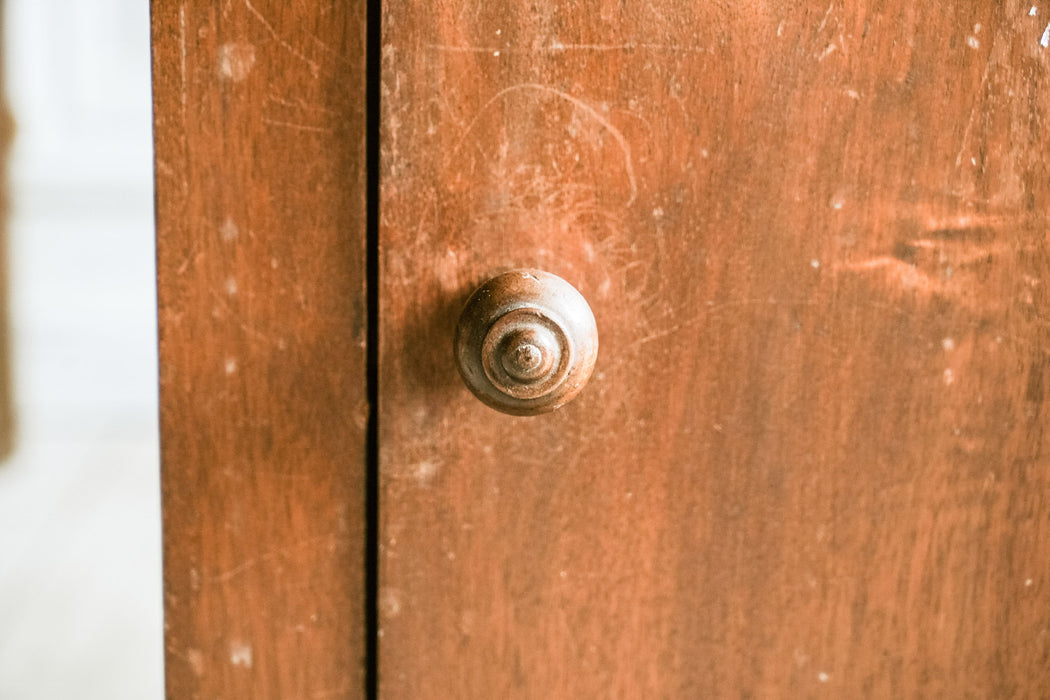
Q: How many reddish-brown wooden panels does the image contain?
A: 2